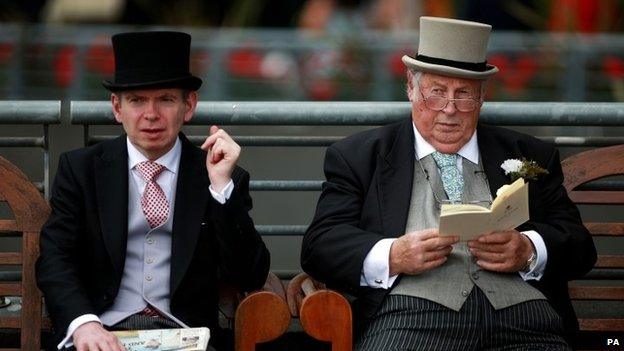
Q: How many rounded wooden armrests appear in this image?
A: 2